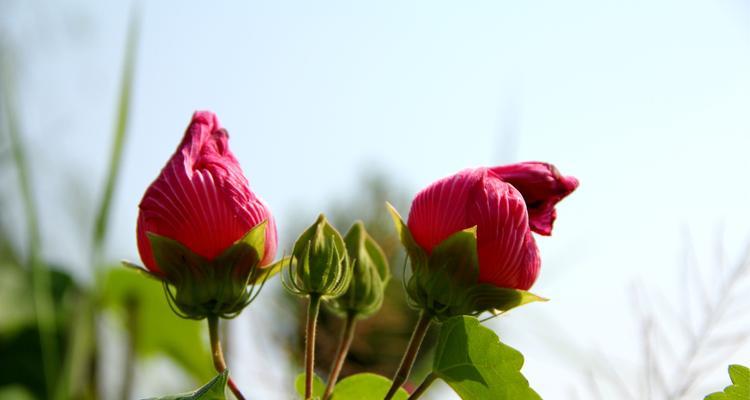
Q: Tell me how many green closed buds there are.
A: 2